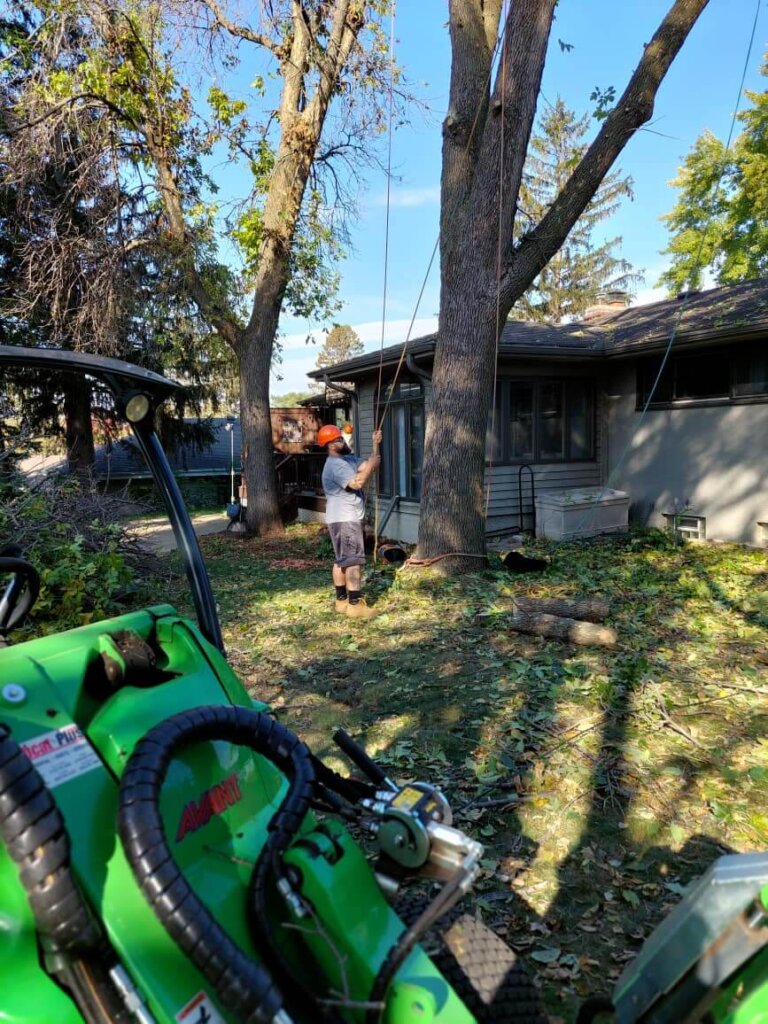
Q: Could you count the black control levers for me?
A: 1